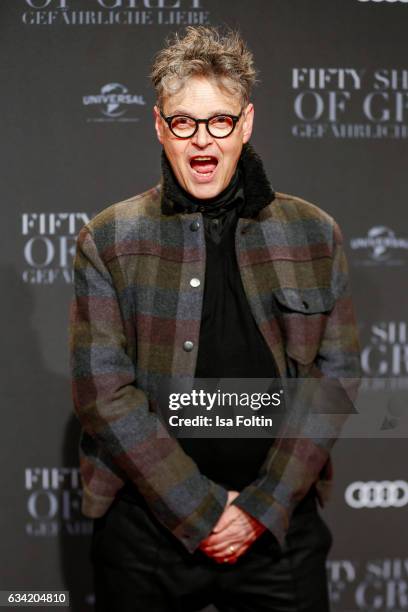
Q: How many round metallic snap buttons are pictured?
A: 3